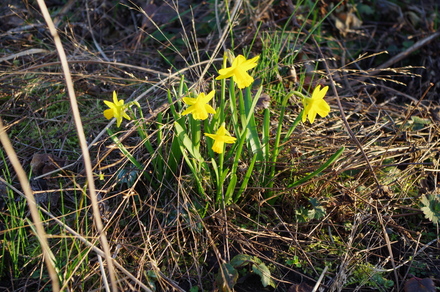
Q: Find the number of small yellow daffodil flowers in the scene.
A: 5